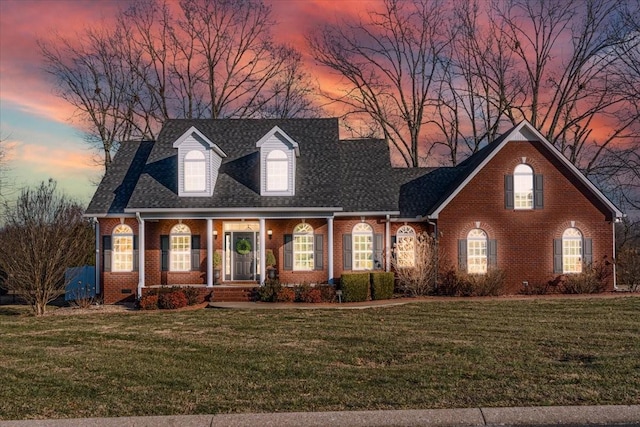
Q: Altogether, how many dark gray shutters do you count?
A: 15